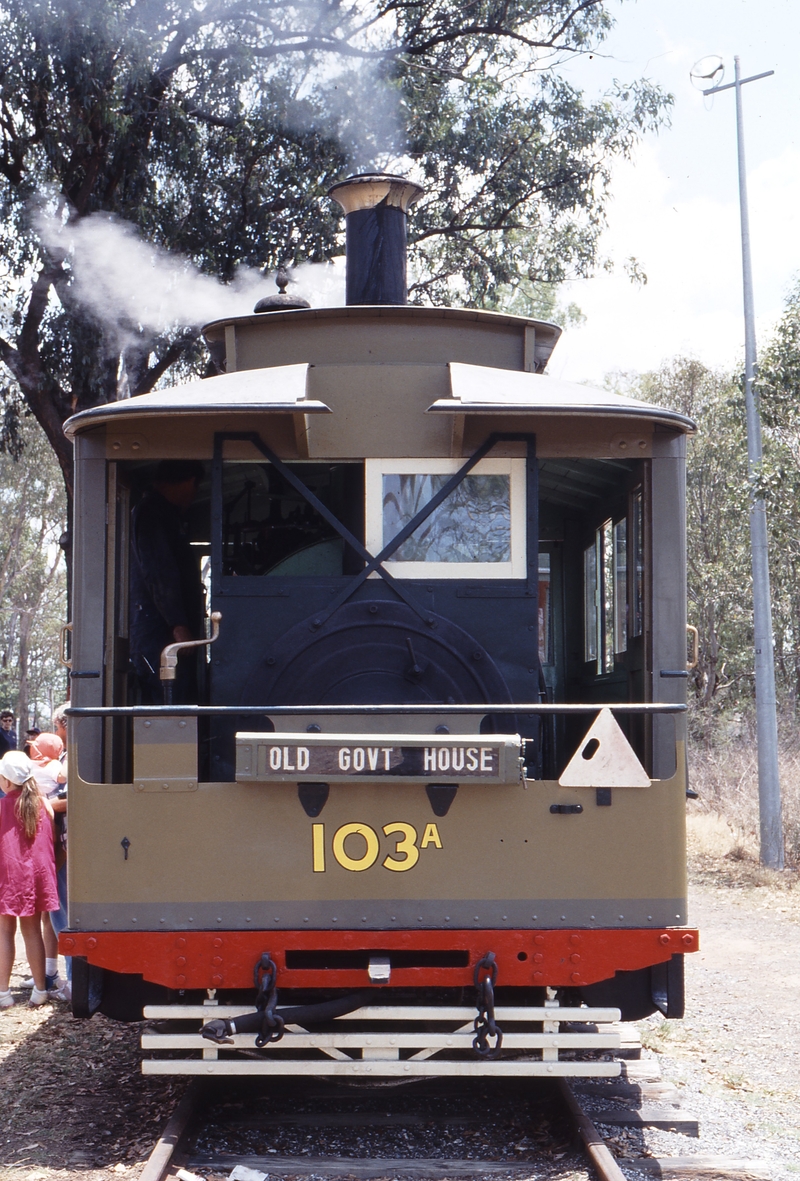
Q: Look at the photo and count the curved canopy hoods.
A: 2